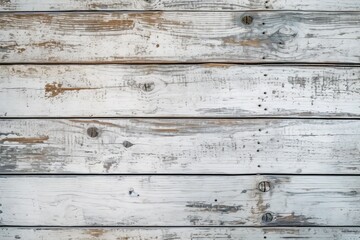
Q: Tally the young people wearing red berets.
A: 0